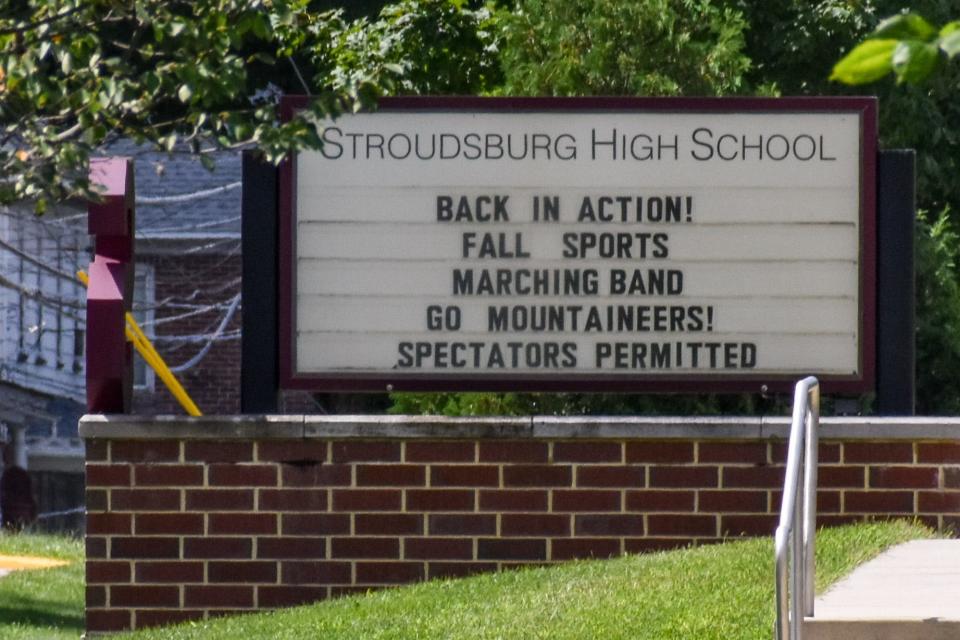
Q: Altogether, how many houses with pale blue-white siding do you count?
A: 1